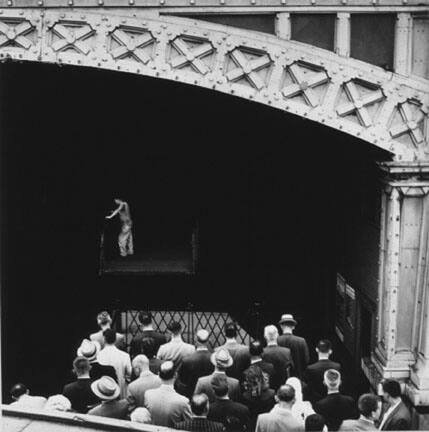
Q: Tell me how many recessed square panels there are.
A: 8